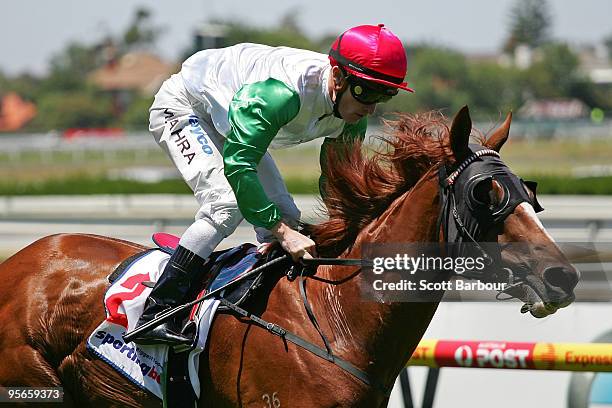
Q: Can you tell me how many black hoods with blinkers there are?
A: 1